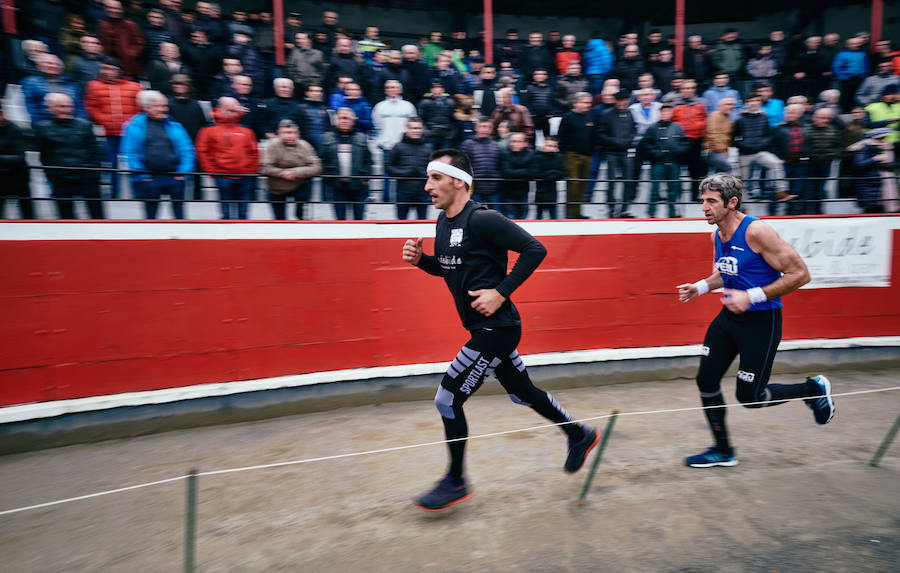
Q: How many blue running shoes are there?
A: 2